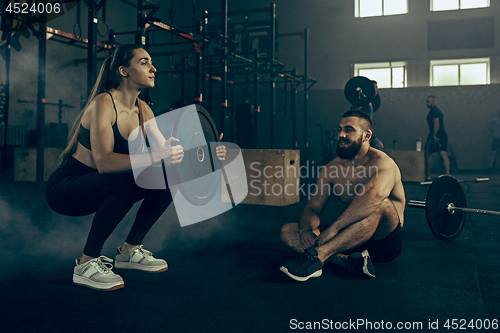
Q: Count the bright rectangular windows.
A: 4